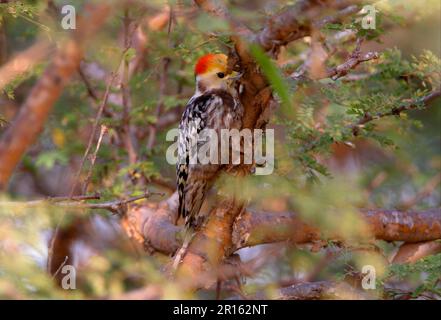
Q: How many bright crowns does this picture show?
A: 1